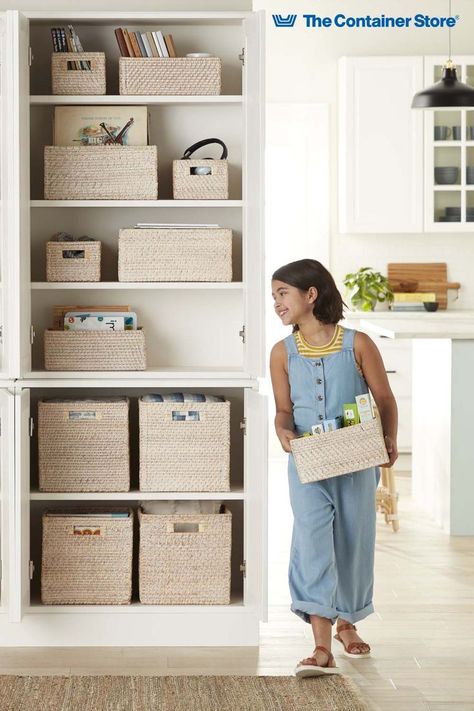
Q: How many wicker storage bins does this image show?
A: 12